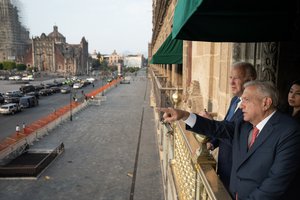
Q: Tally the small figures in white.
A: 2